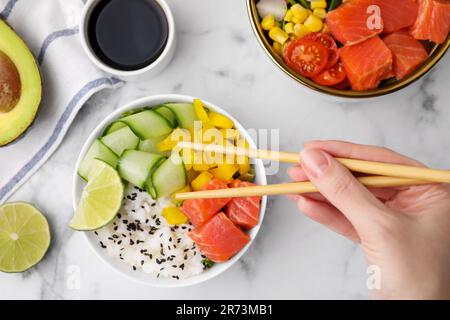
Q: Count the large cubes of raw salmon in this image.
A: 8